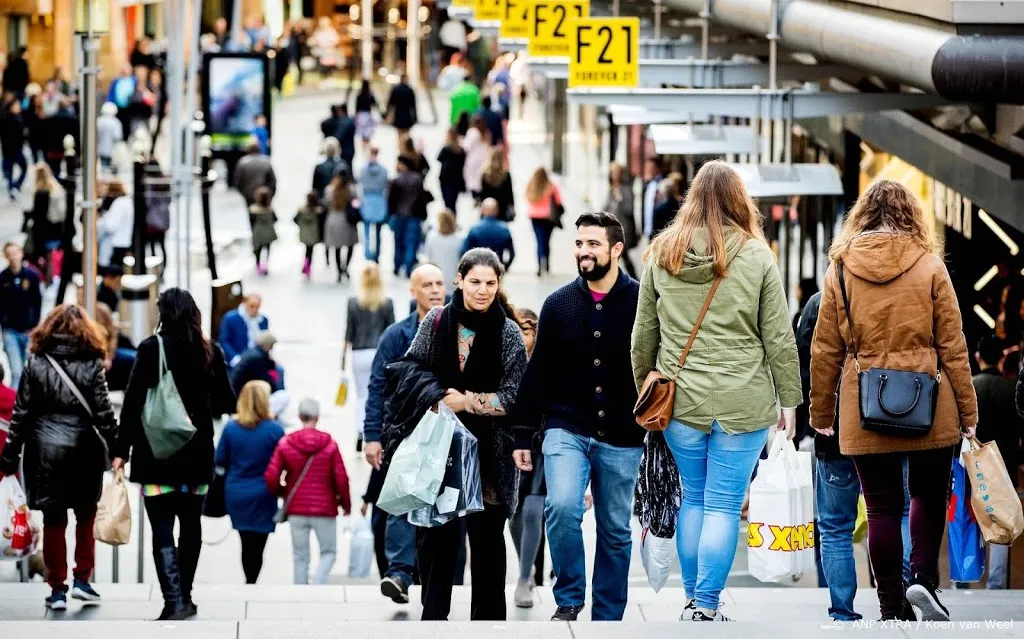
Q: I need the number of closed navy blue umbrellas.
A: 0